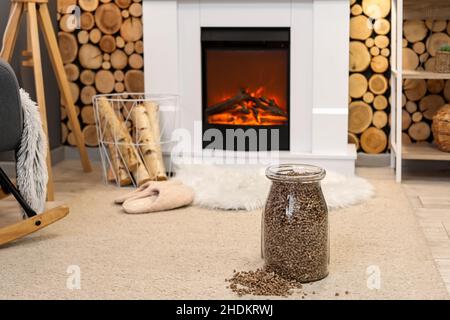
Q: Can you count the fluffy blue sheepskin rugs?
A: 0